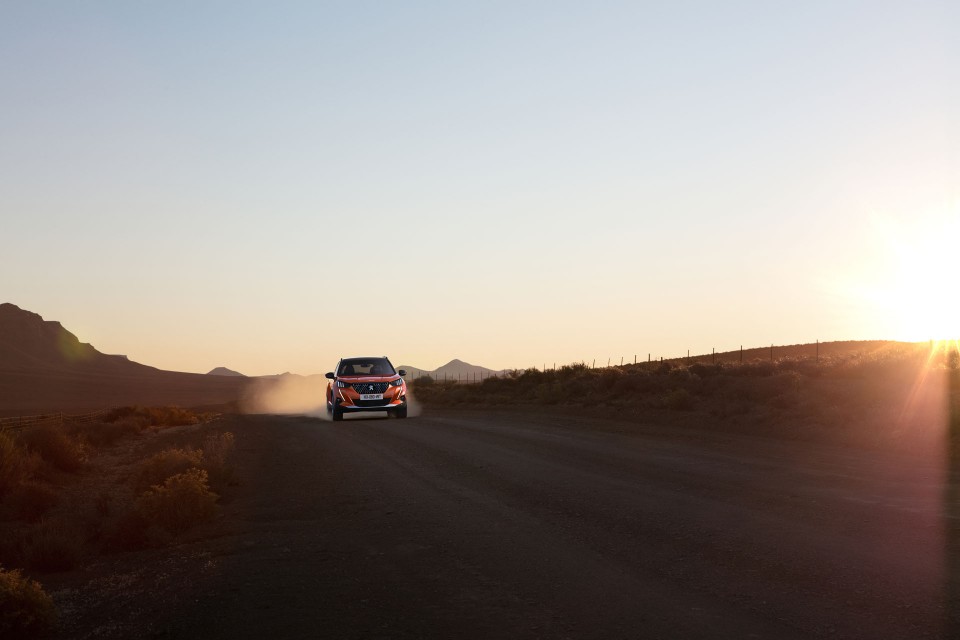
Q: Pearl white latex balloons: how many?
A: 0